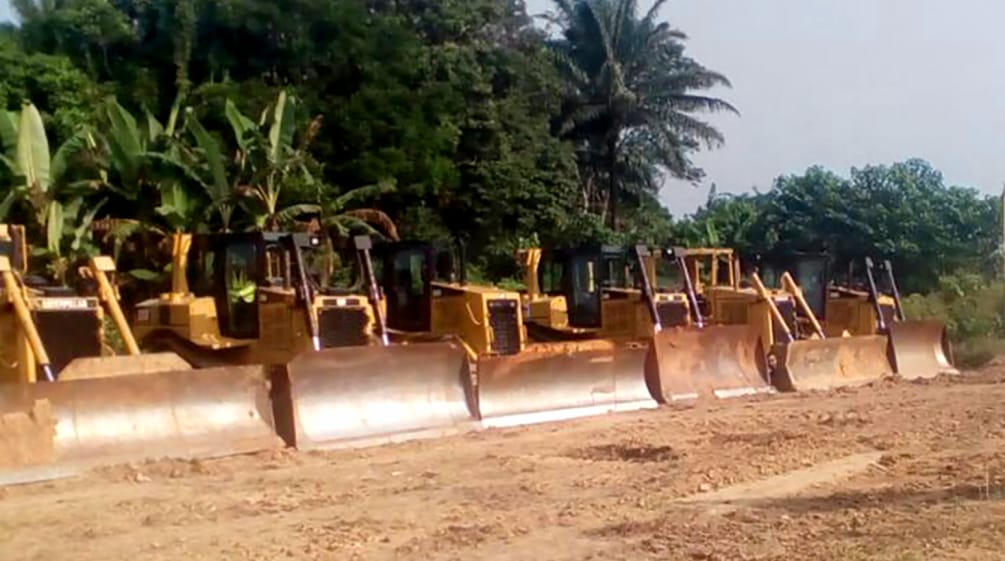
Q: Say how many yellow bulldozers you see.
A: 6